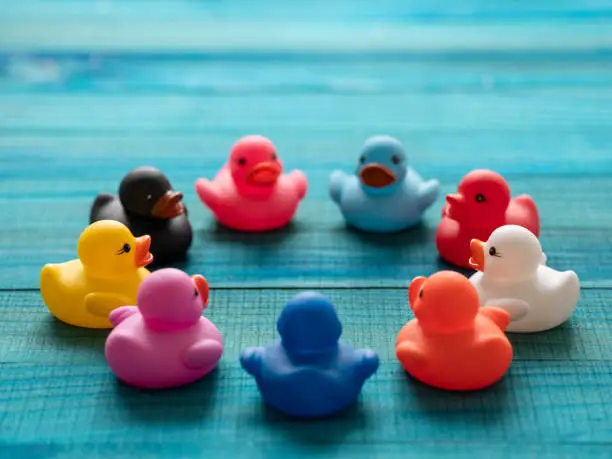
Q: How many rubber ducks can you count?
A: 9